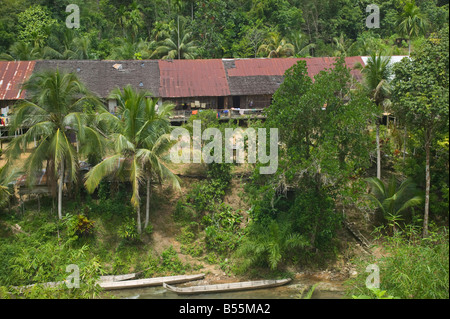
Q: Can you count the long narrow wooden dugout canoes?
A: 3